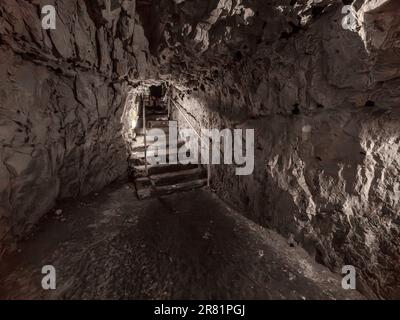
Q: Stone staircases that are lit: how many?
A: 1